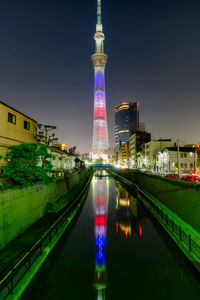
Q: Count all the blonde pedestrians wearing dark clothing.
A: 0